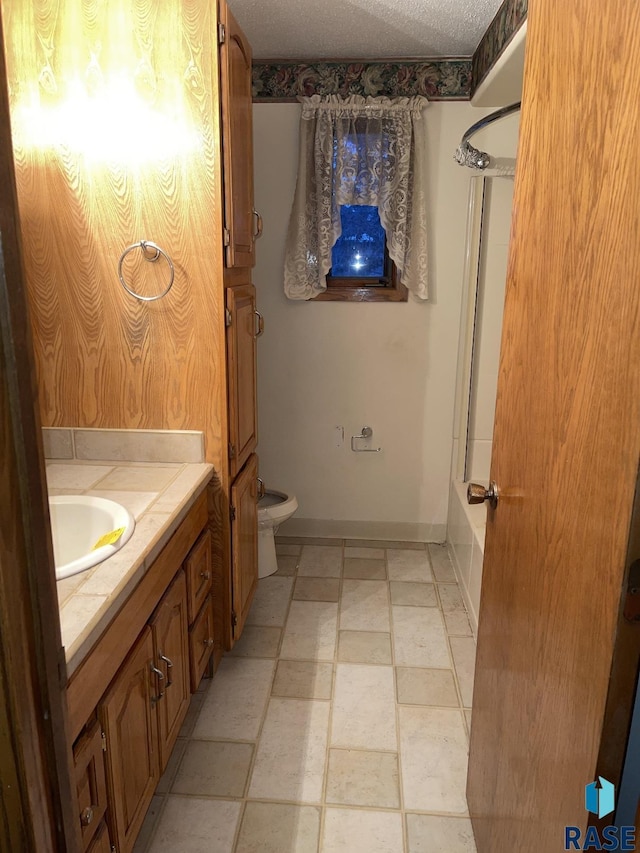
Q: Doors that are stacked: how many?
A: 3